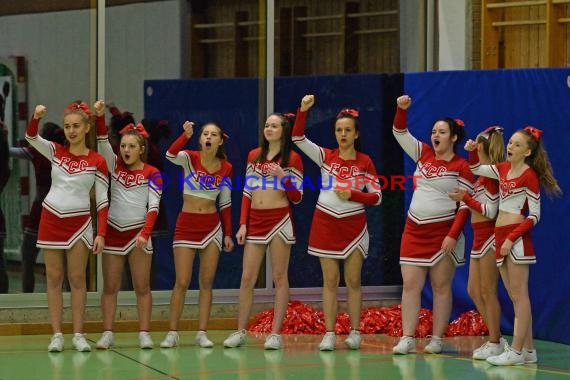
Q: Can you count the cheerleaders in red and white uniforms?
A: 8